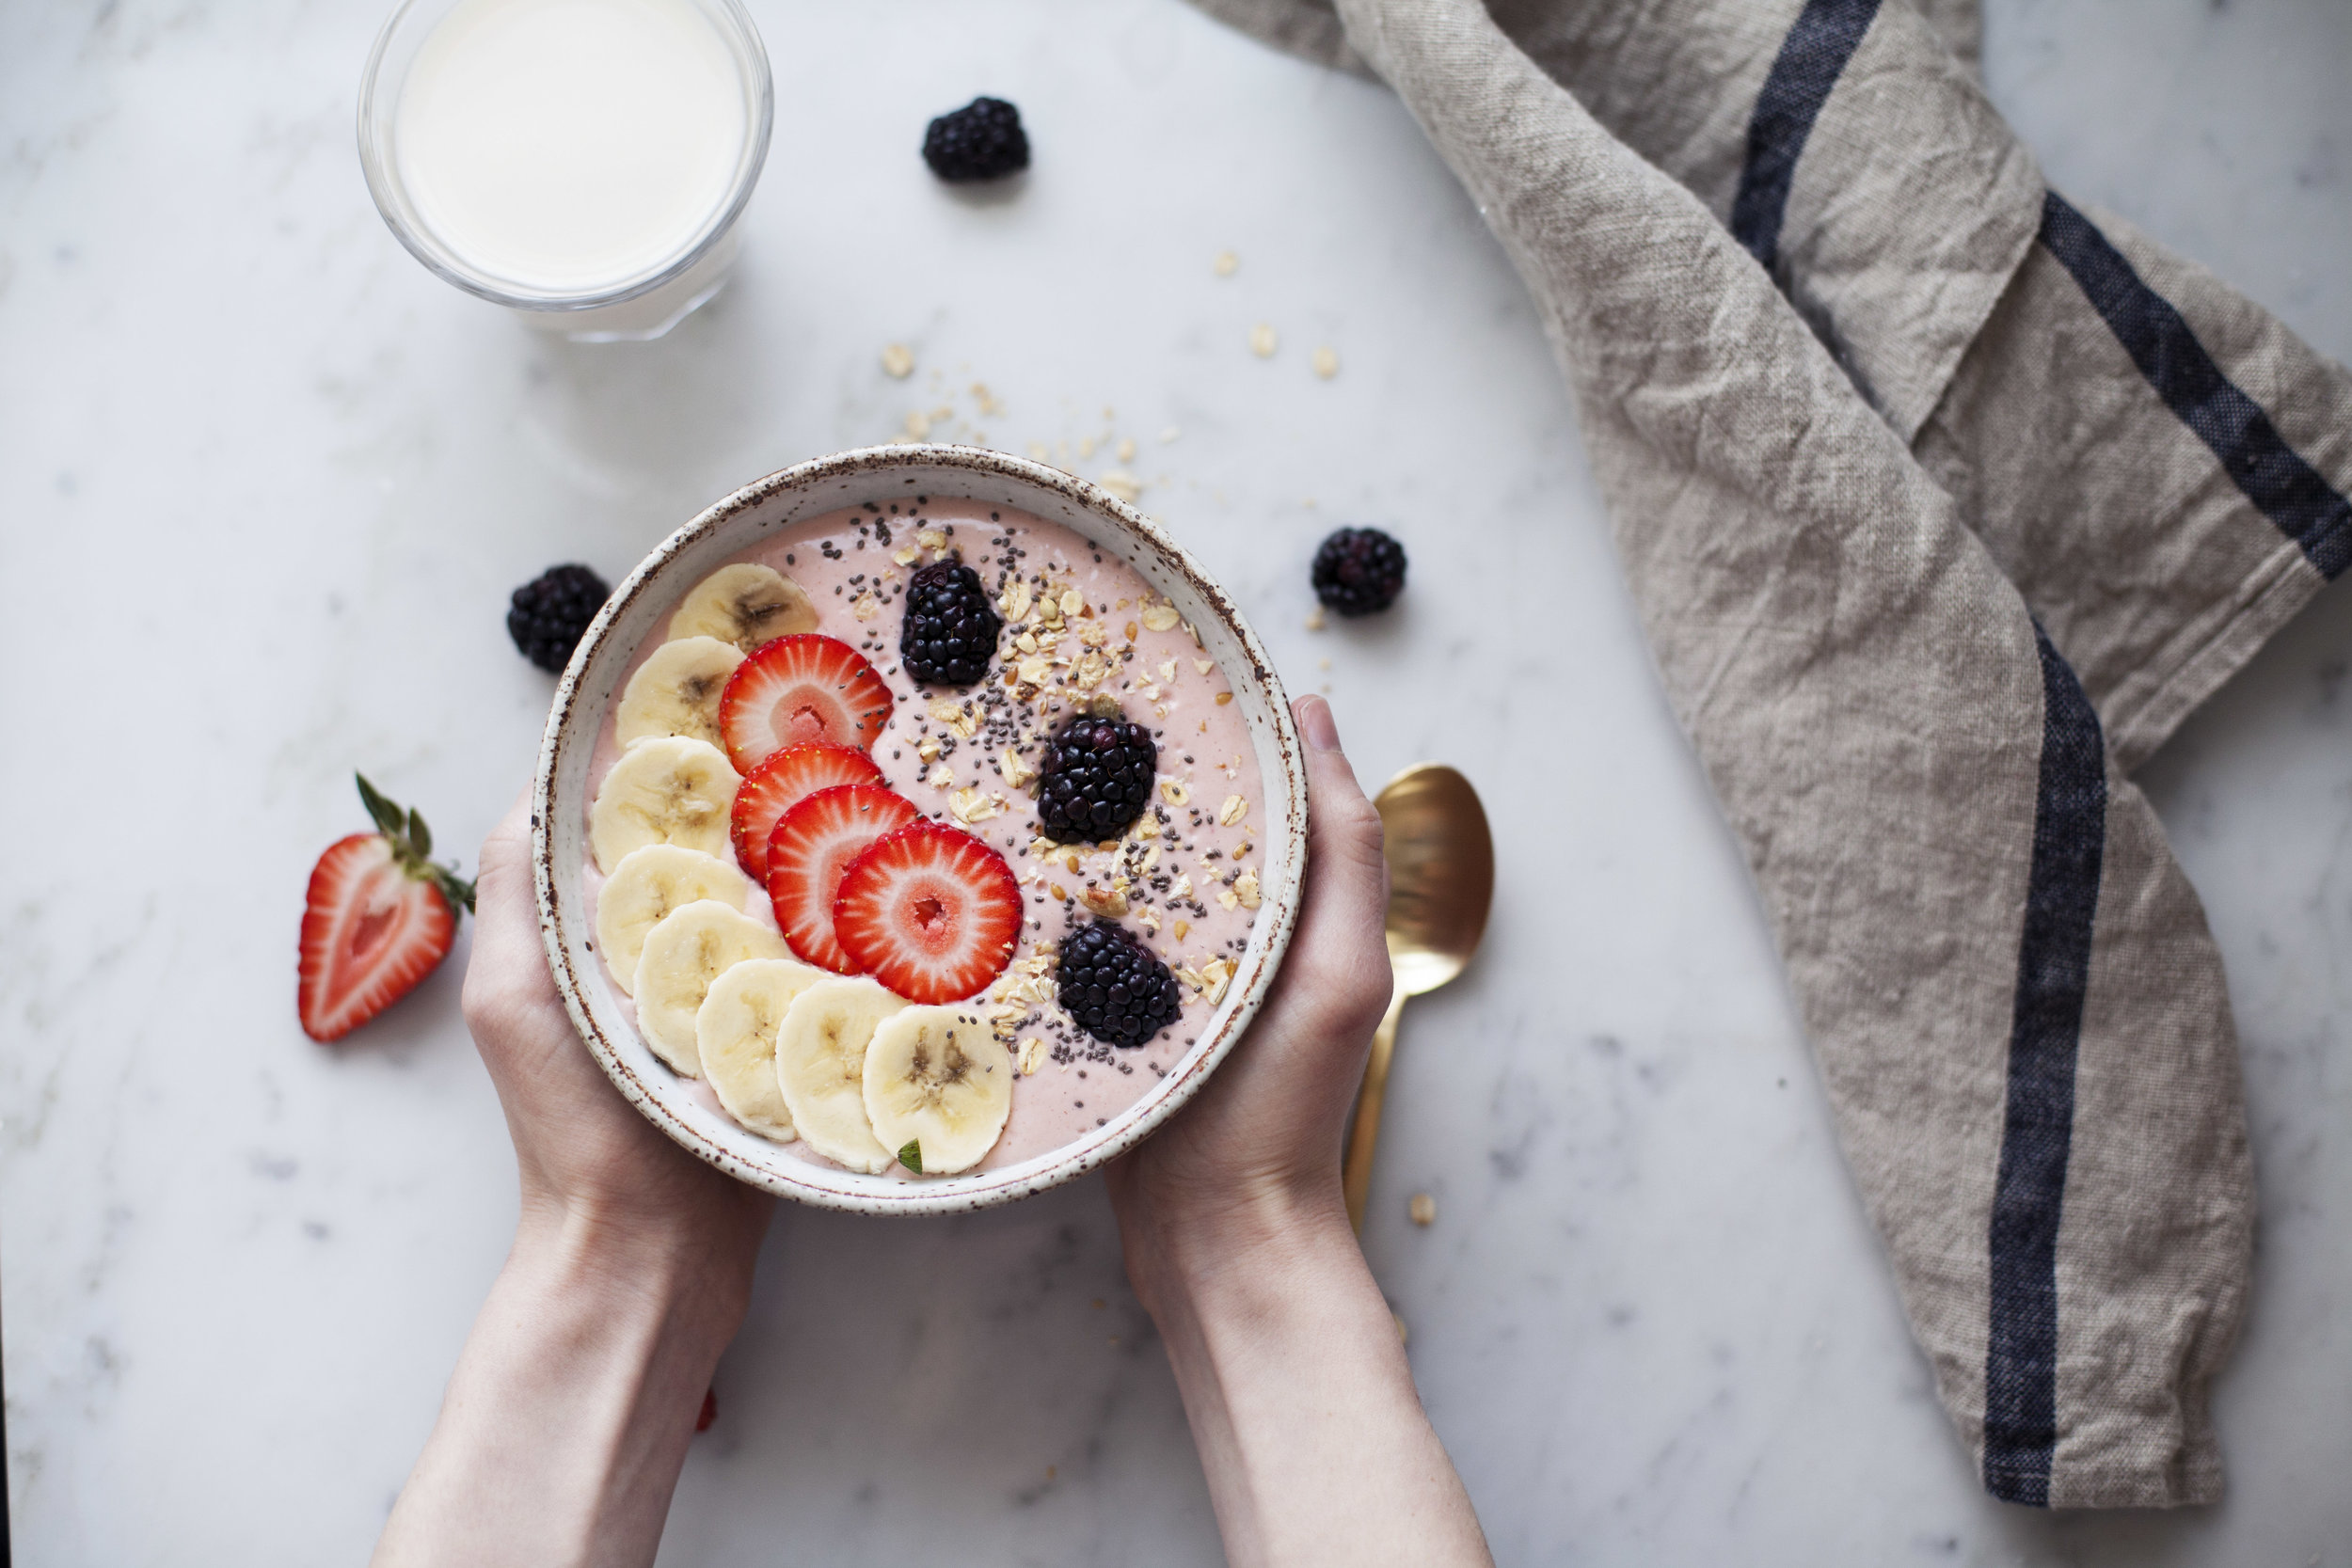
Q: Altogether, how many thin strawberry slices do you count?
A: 4